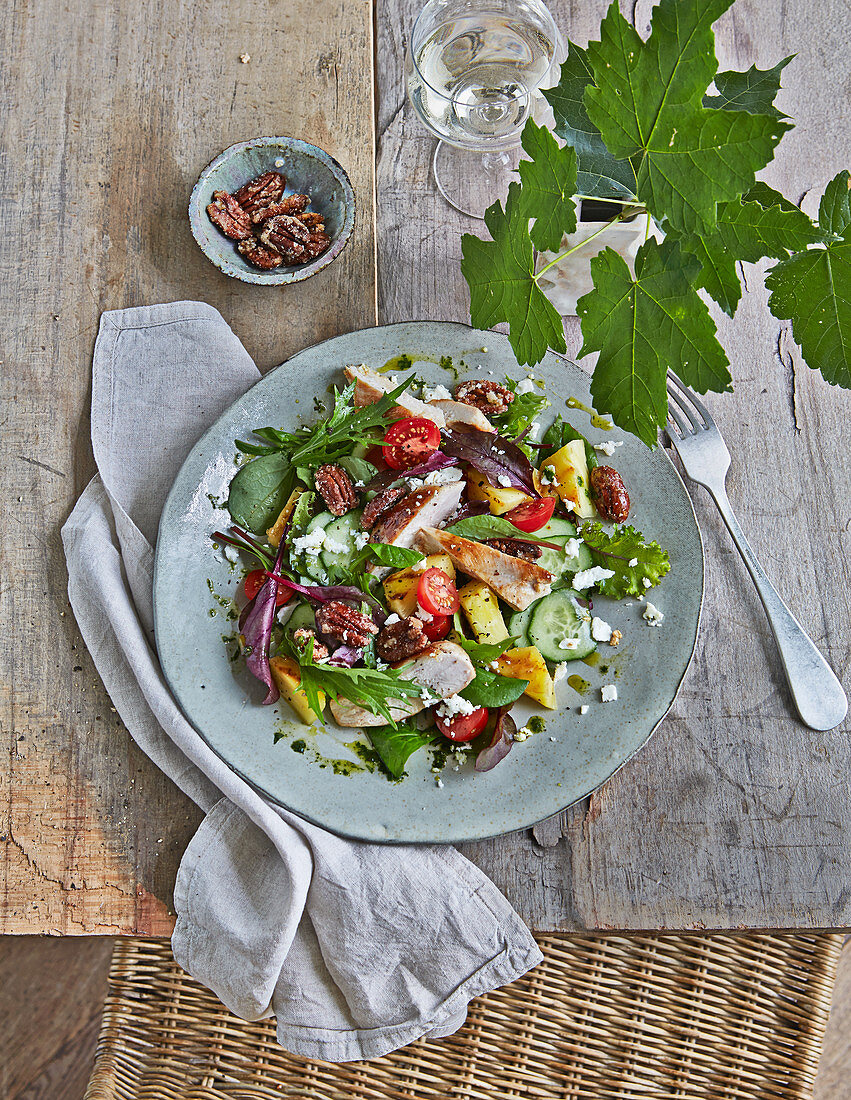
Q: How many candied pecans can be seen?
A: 15